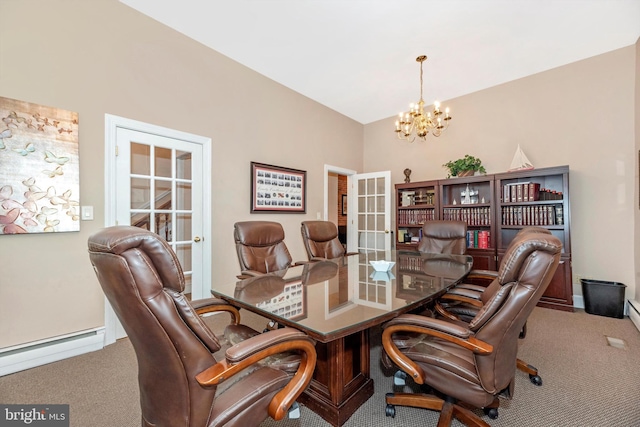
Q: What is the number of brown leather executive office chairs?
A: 6